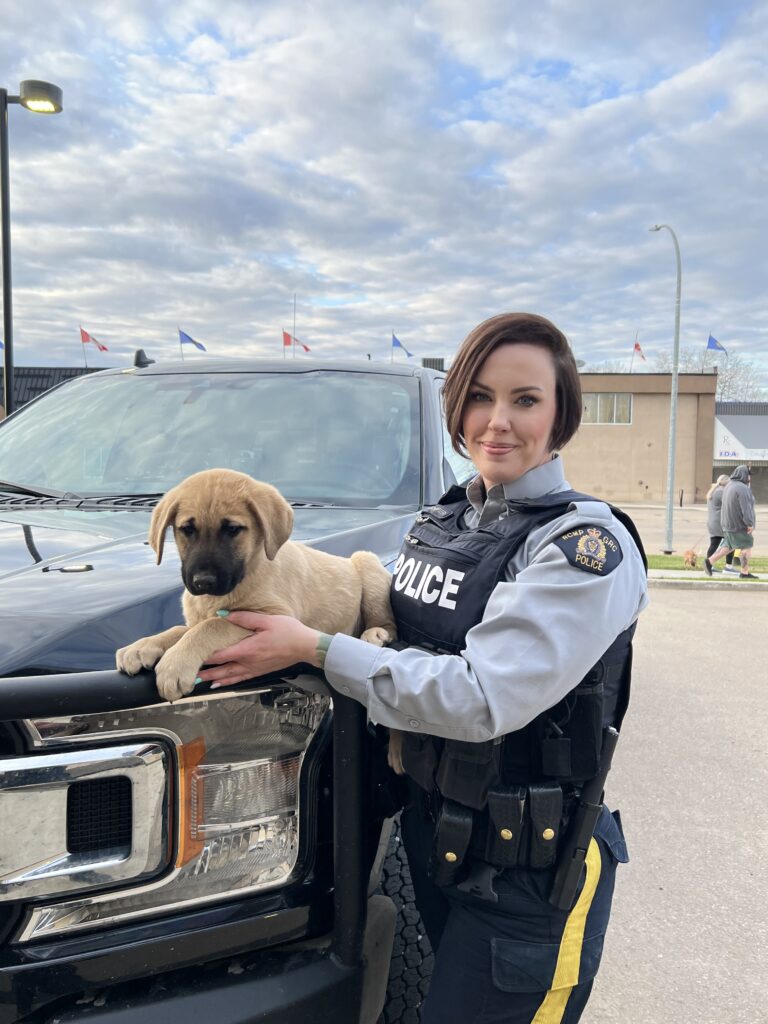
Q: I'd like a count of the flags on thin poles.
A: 6